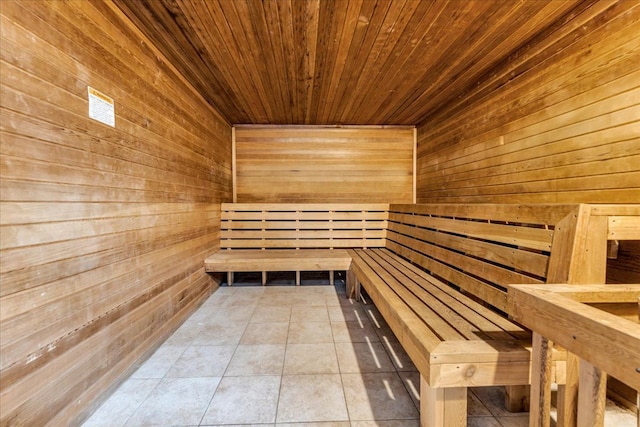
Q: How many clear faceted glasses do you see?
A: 0